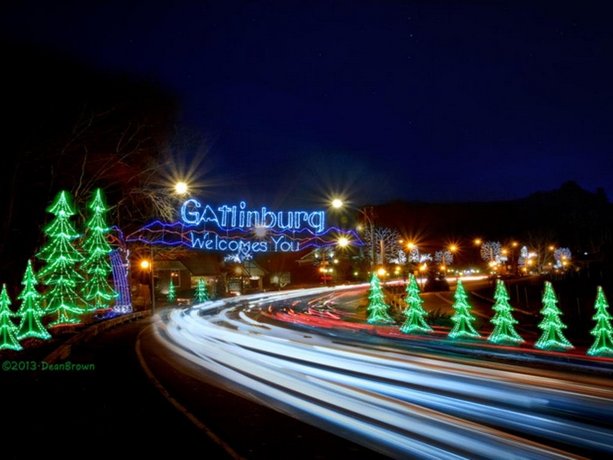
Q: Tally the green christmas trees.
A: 12